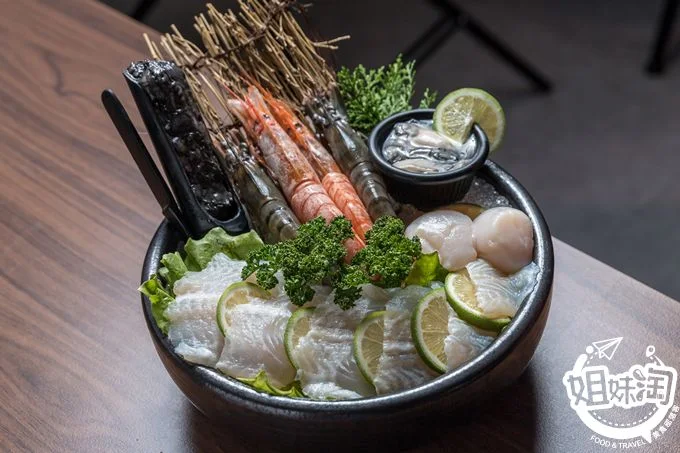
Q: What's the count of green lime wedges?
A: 6